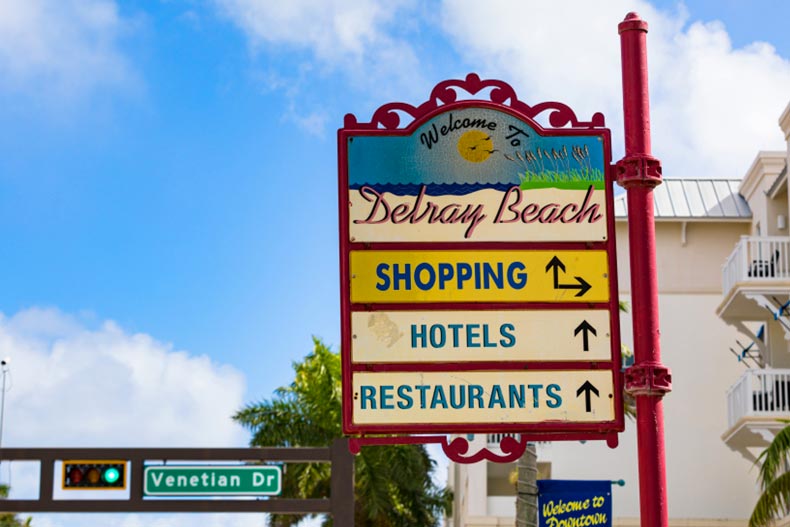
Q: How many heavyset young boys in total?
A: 0